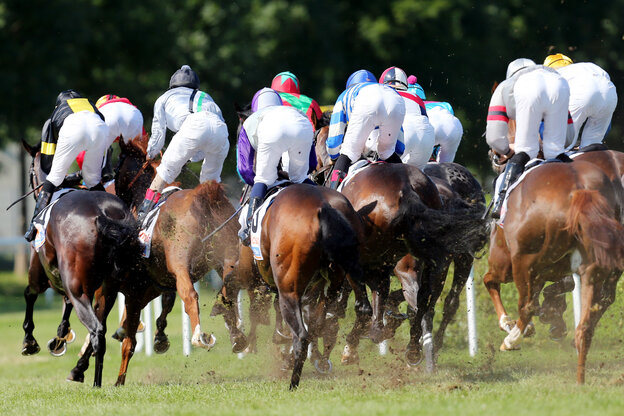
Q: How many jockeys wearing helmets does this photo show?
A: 10